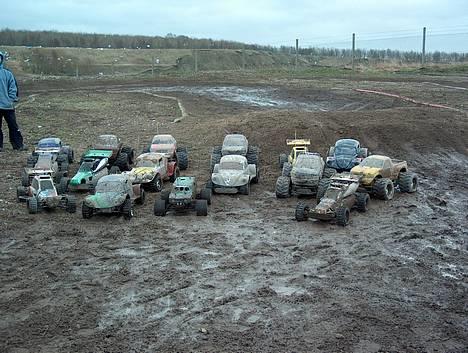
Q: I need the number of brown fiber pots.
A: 0